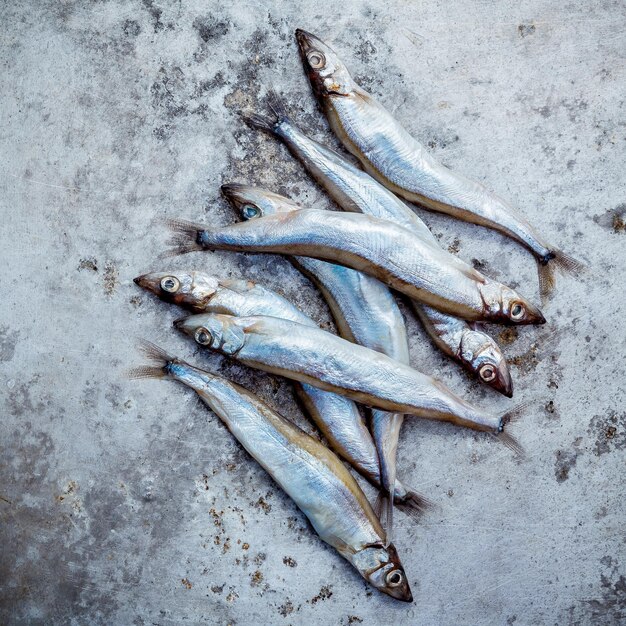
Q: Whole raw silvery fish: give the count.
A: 7